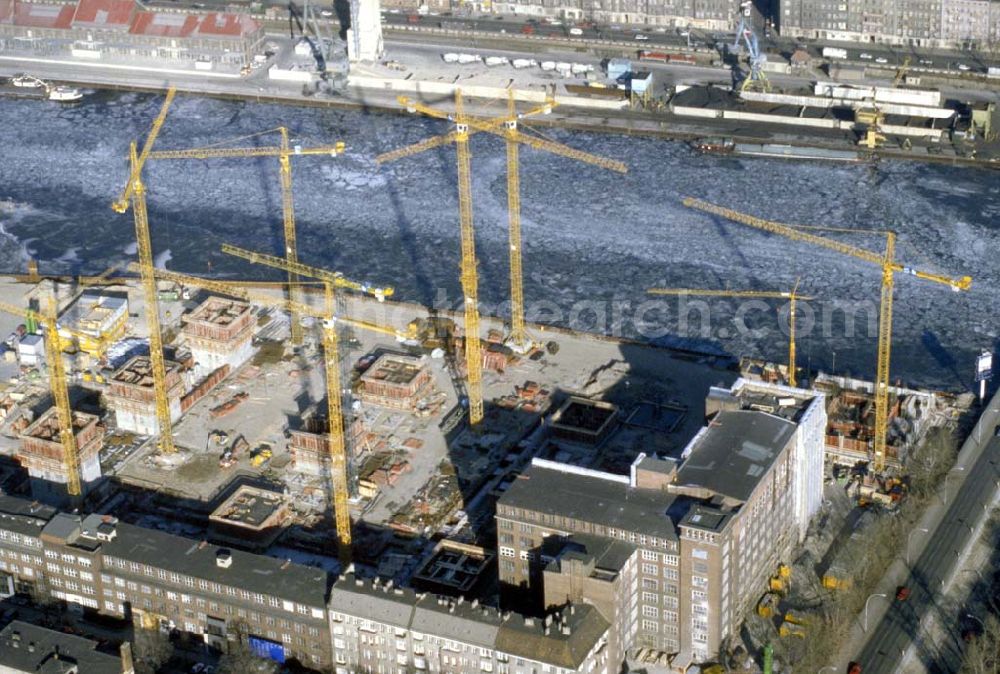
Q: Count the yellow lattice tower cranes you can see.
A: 9